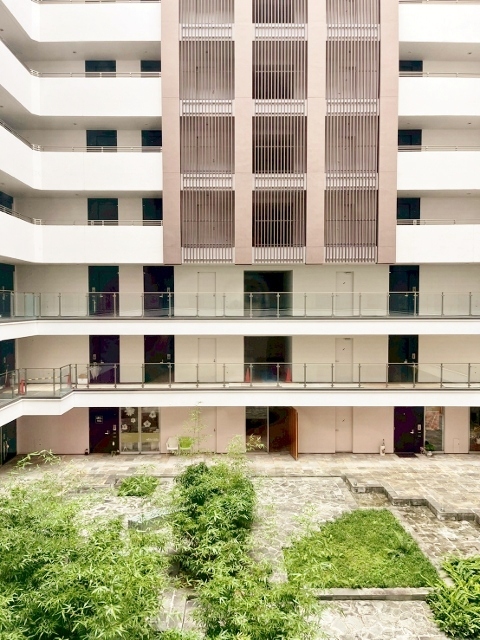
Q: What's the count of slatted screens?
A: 12